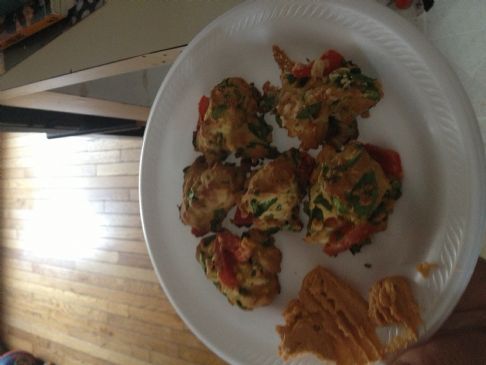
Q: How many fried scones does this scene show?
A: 6